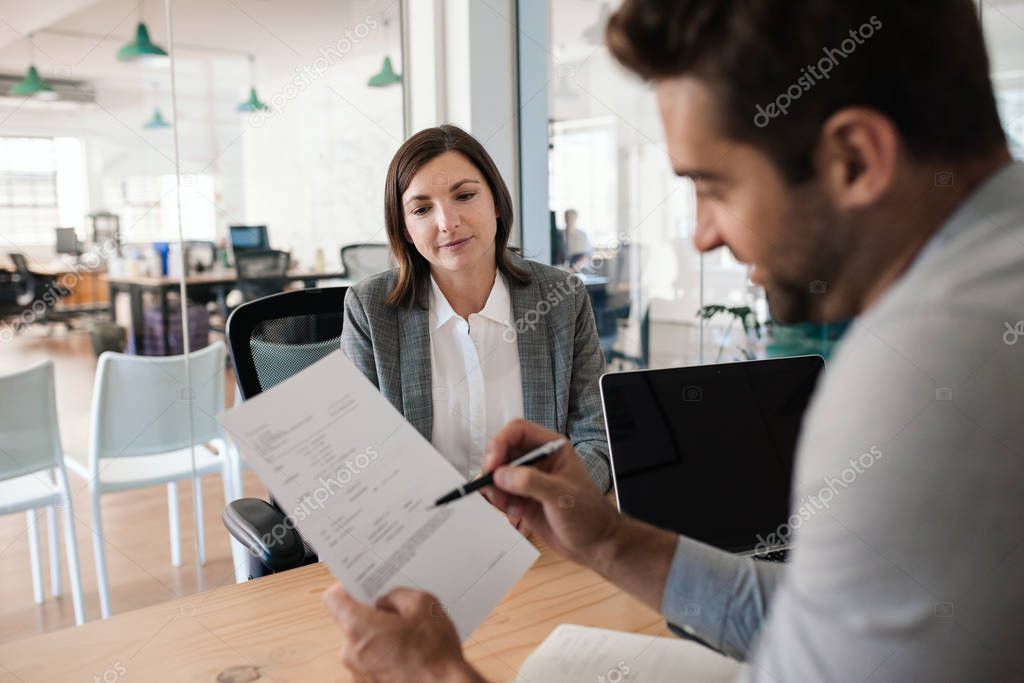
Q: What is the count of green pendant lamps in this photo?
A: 5